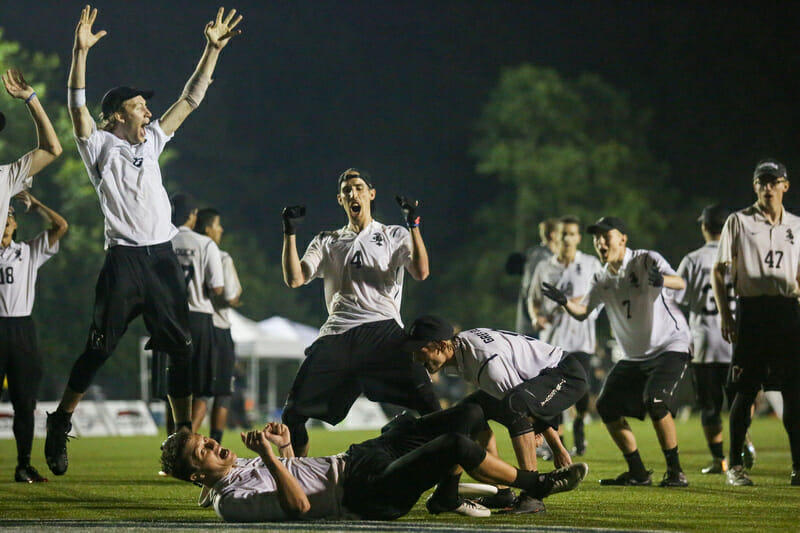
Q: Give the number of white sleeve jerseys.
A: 12